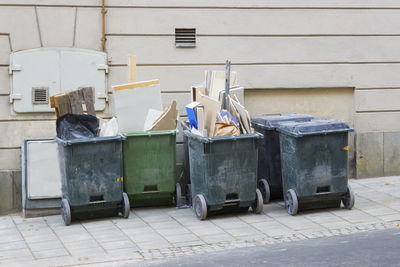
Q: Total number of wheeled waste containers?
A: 5